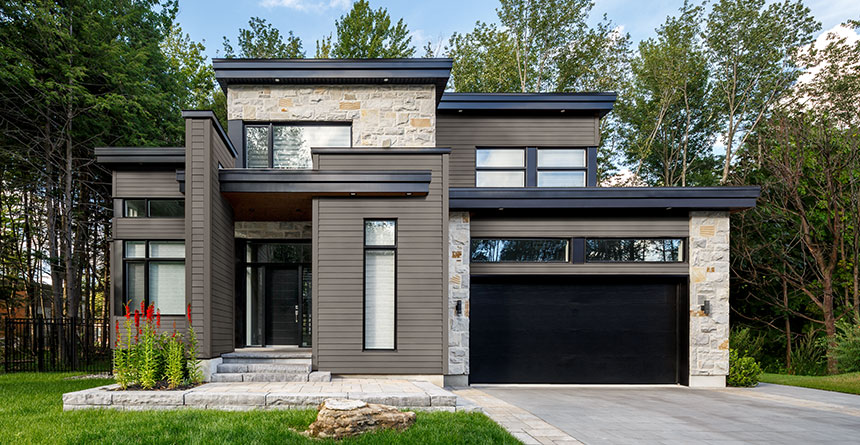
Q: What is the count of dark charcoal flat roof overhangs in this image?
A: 5